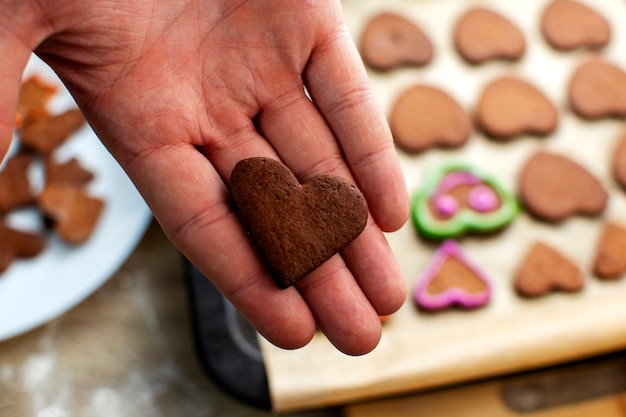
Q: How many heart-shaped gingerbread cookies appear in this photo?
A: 13